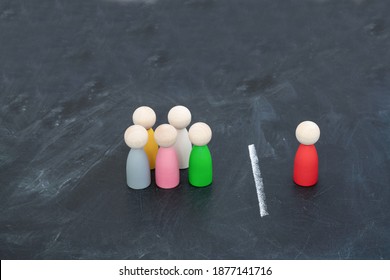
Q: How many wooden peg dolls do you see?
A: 6